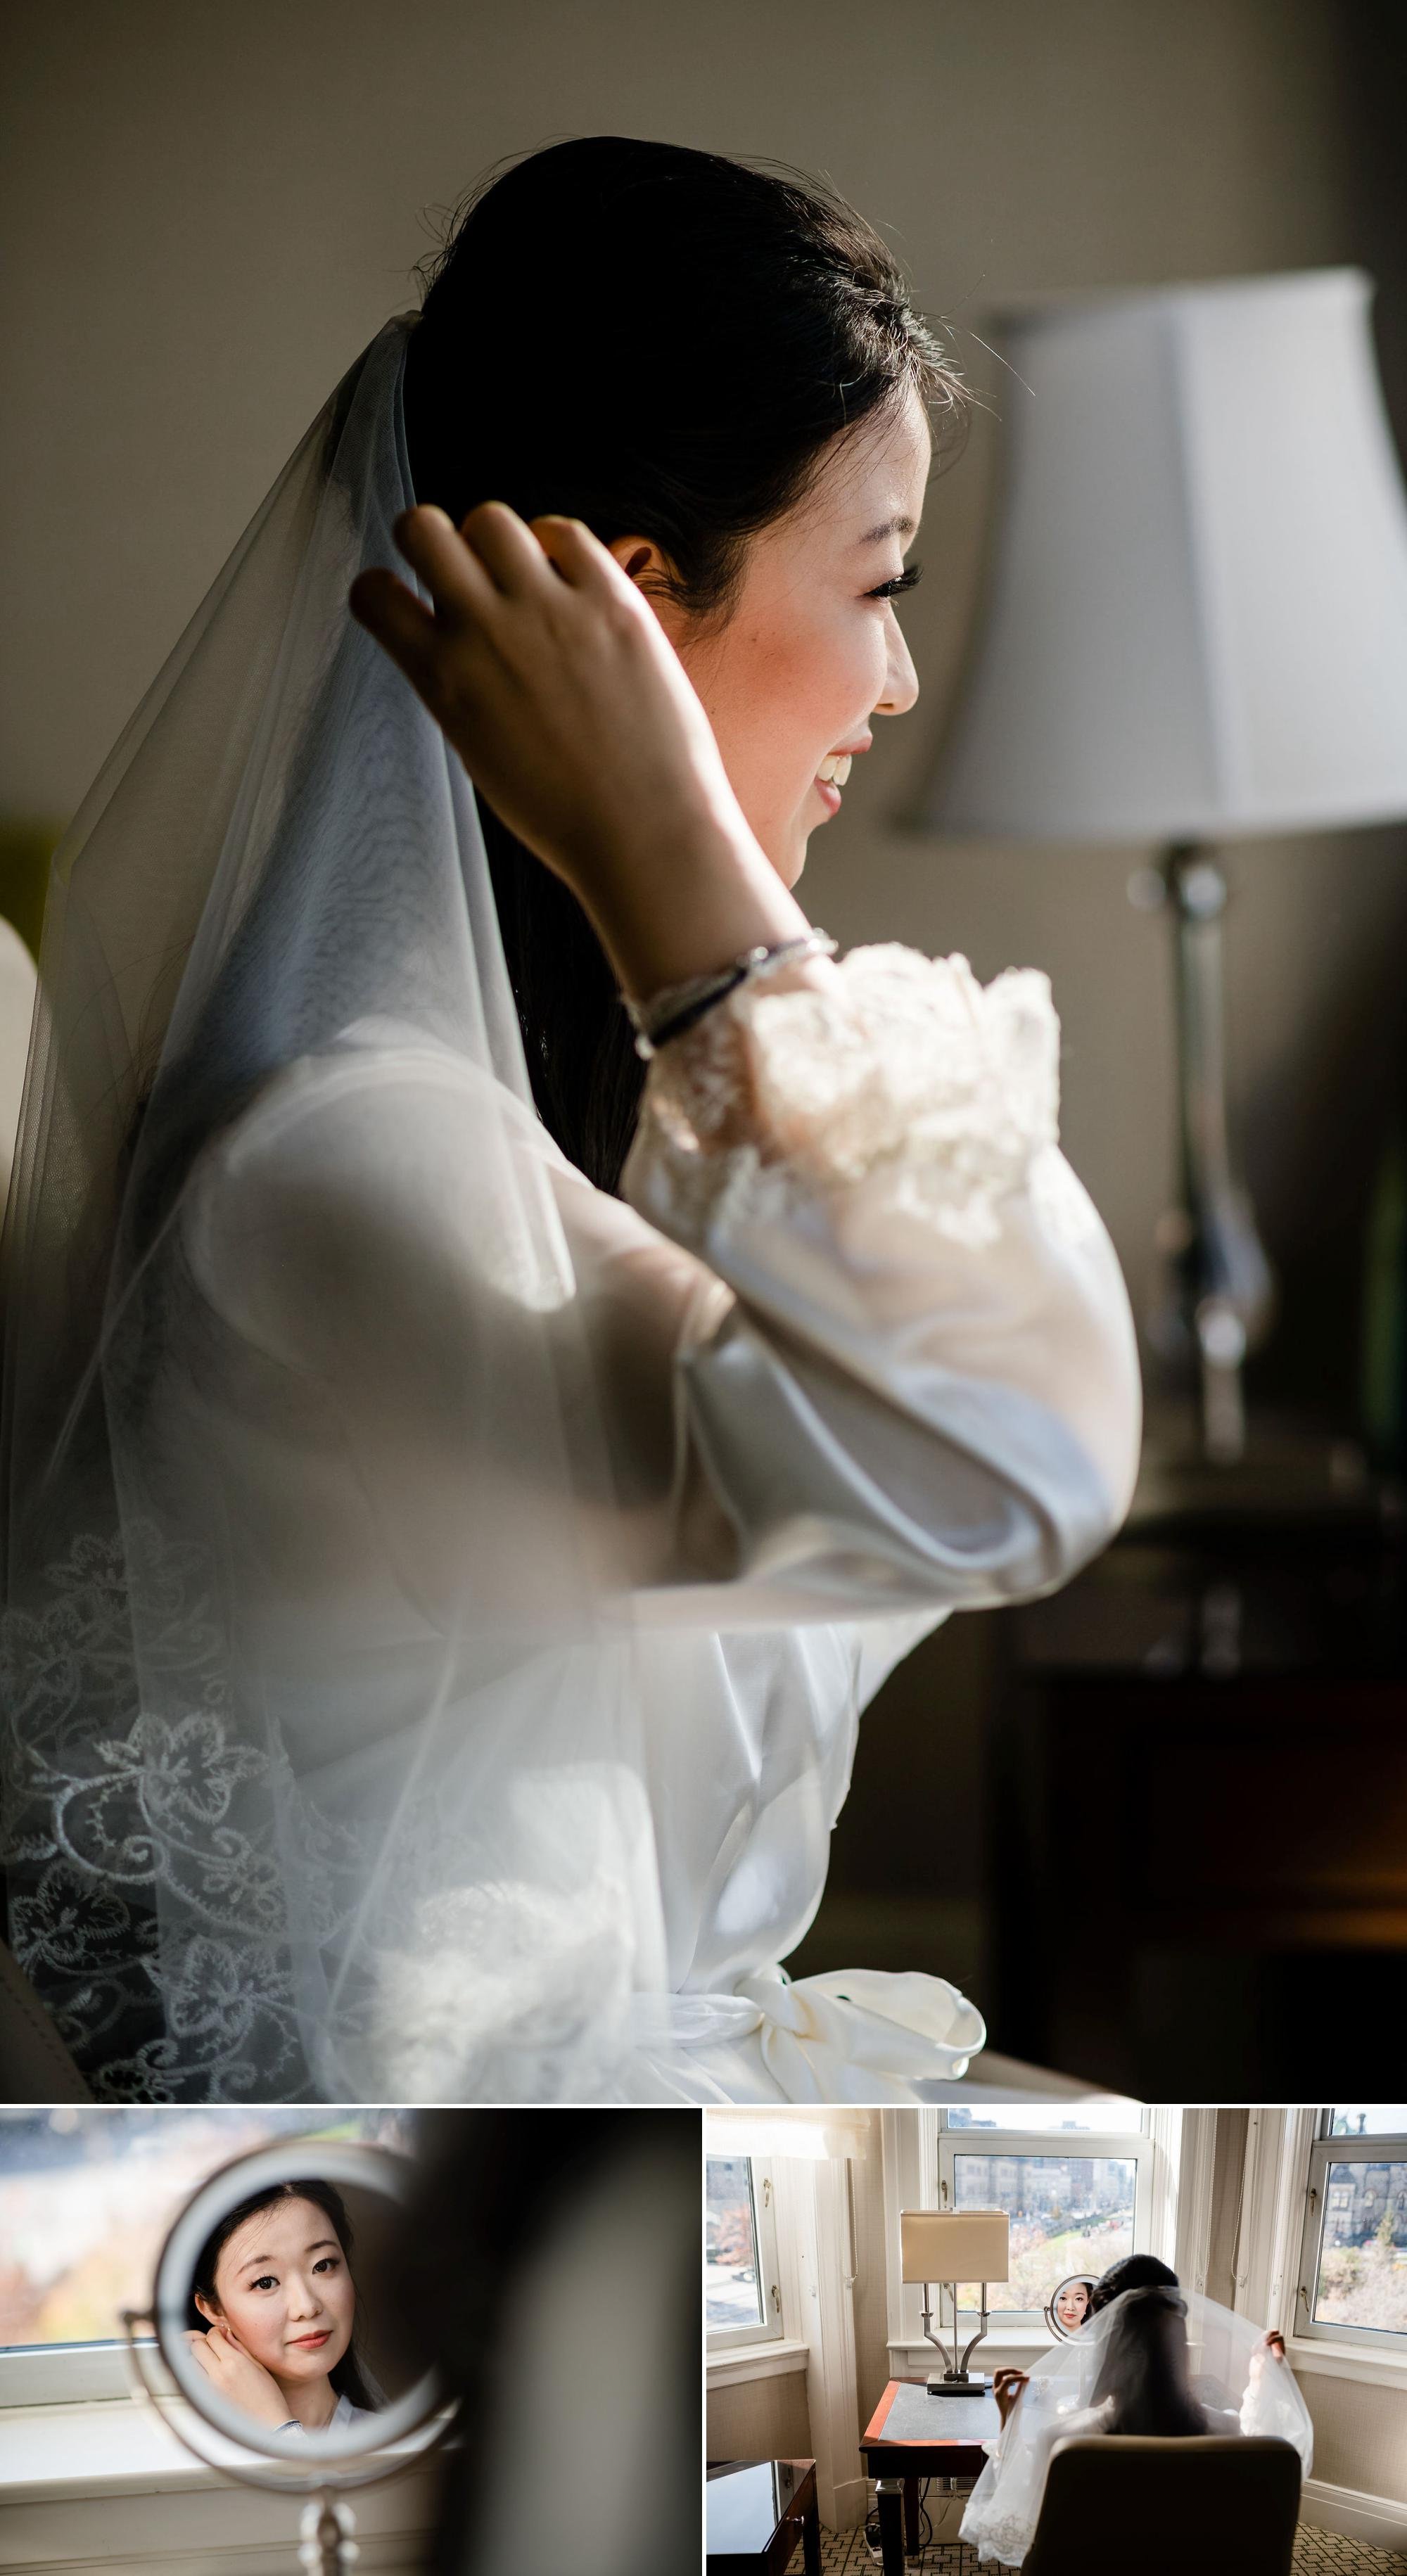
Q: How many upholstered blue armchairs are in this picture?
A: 0